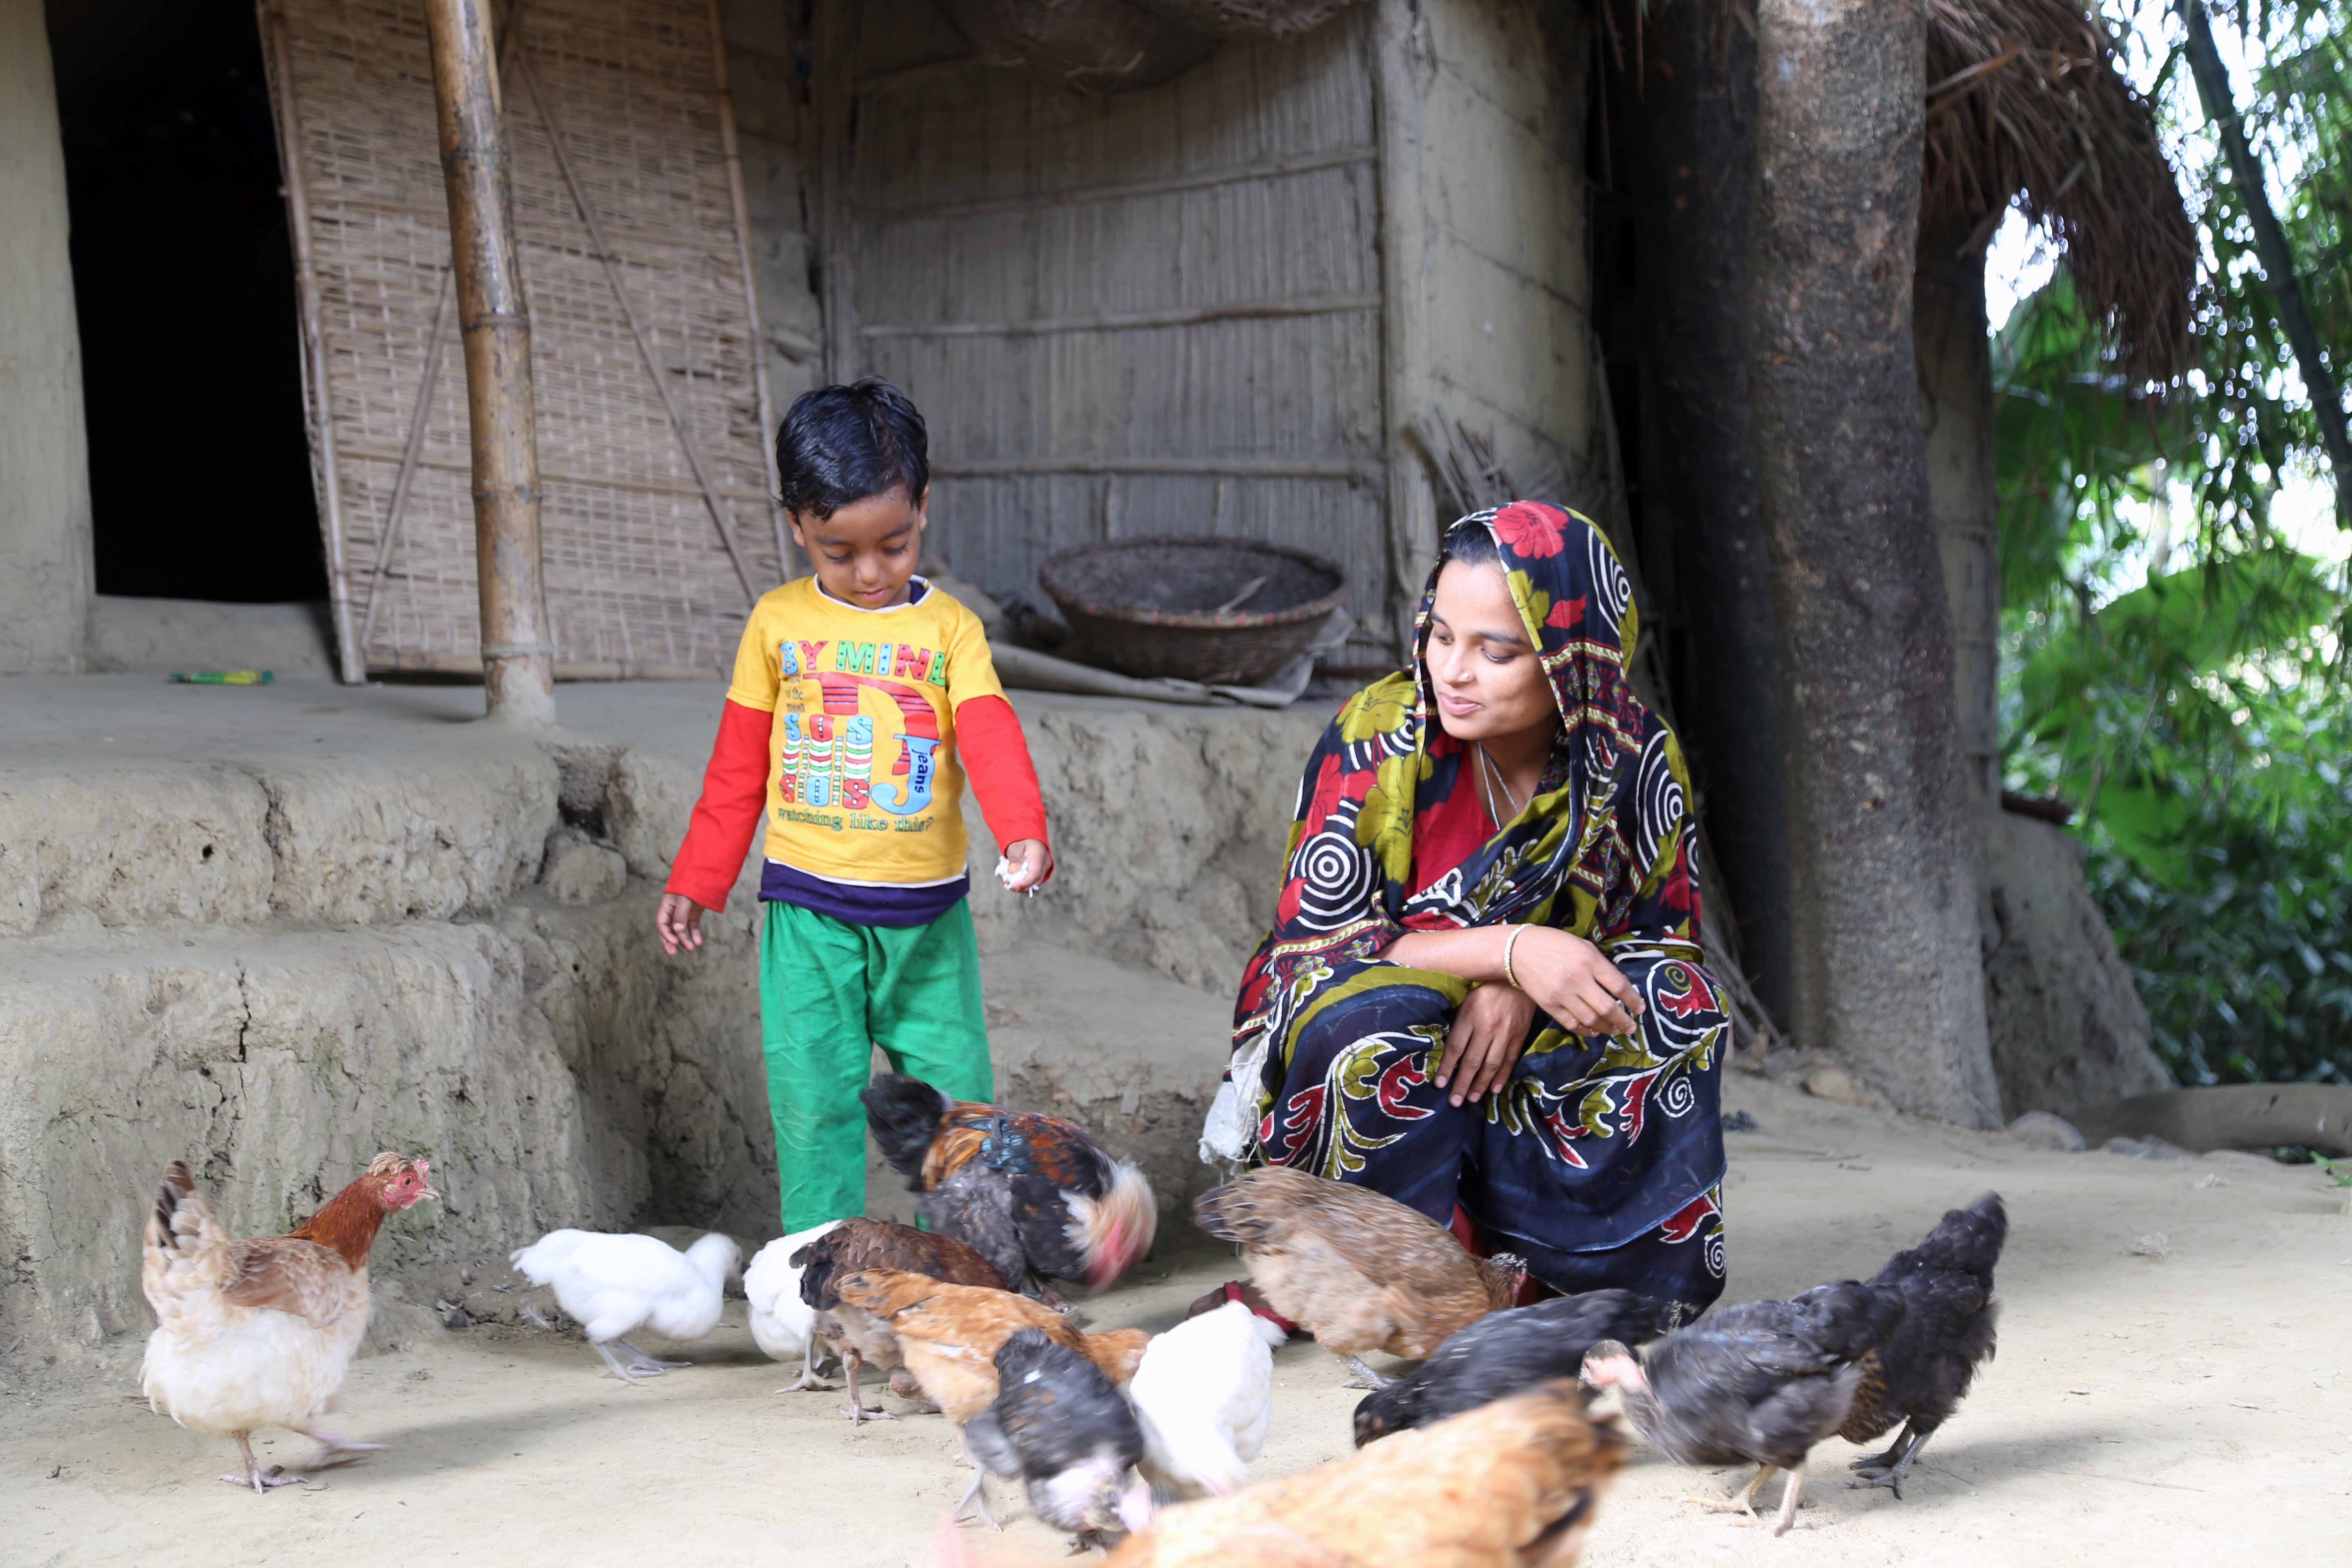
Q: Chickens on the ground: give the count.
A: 13